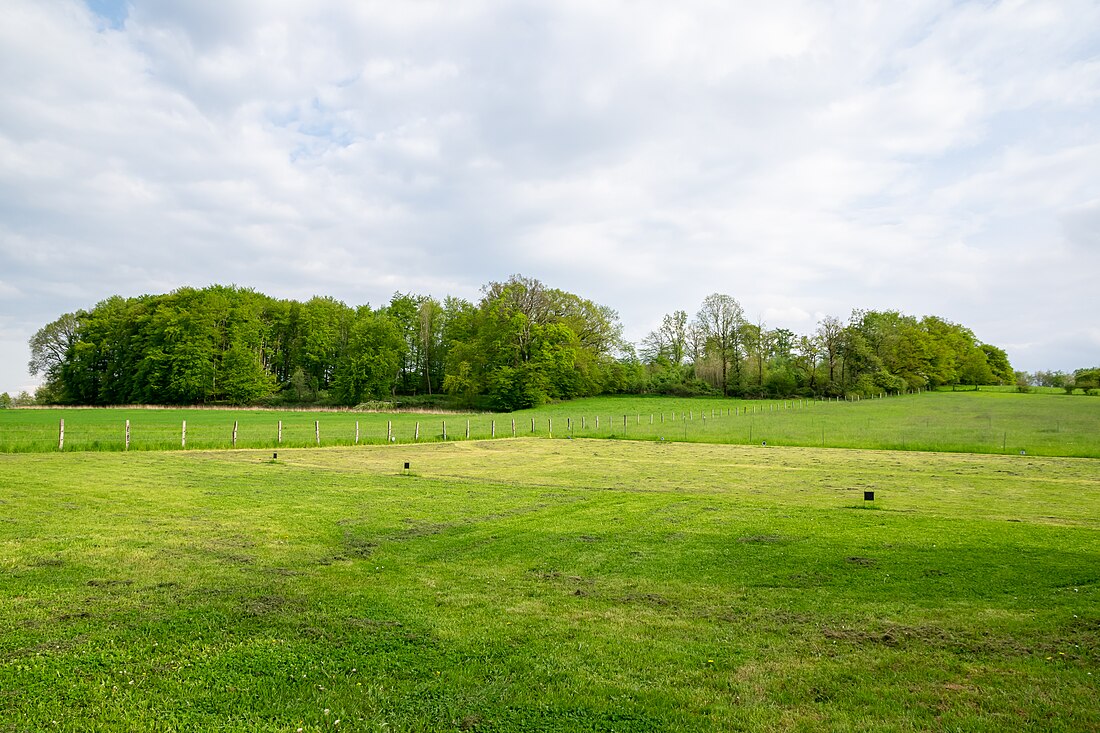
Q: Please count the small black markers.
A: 3